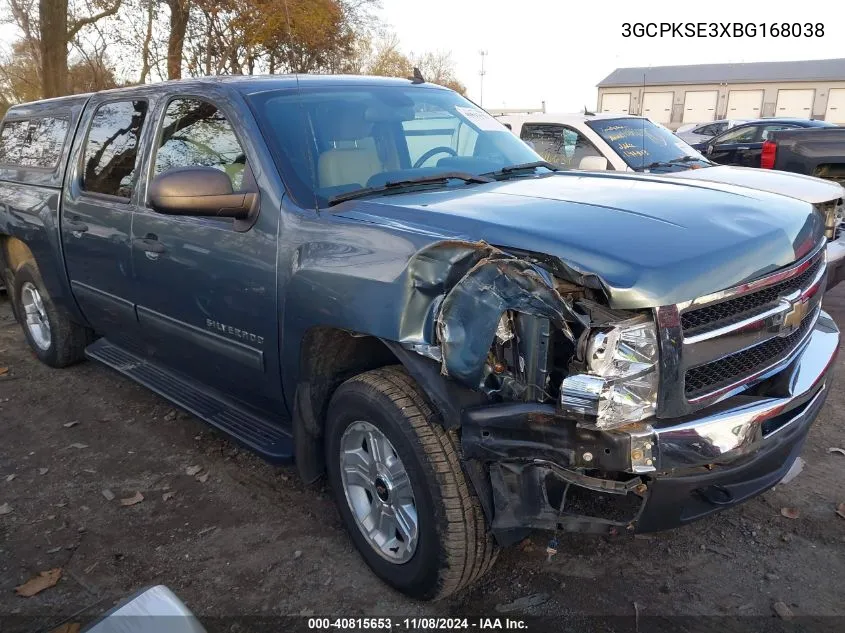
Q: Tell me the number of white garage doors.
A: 6